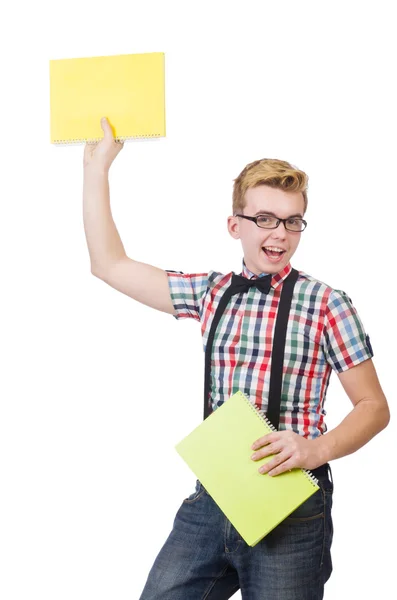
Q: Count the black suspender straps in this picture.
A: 2